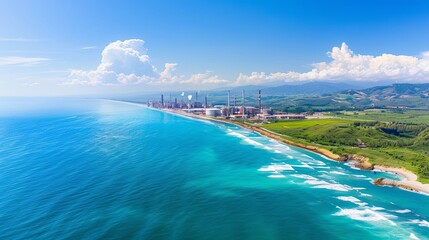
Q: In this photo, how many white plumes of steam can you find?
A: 2